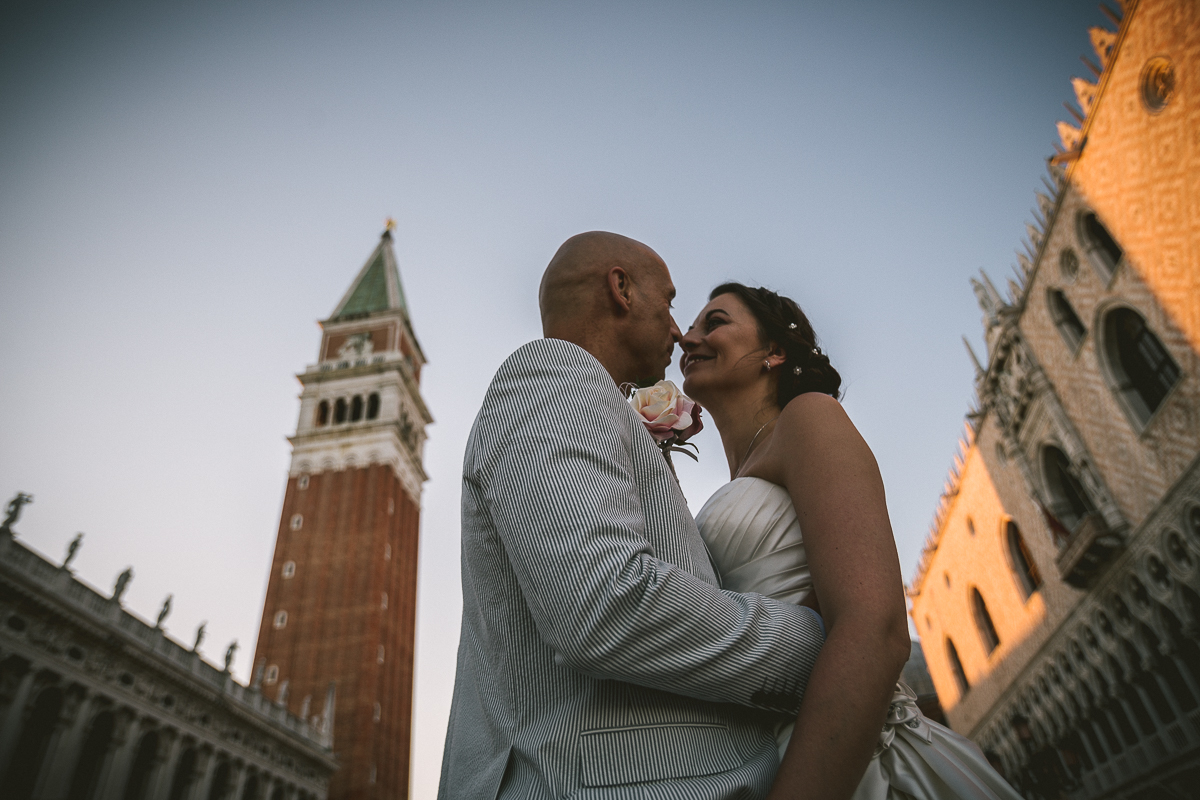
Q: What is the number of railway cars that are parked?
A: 0